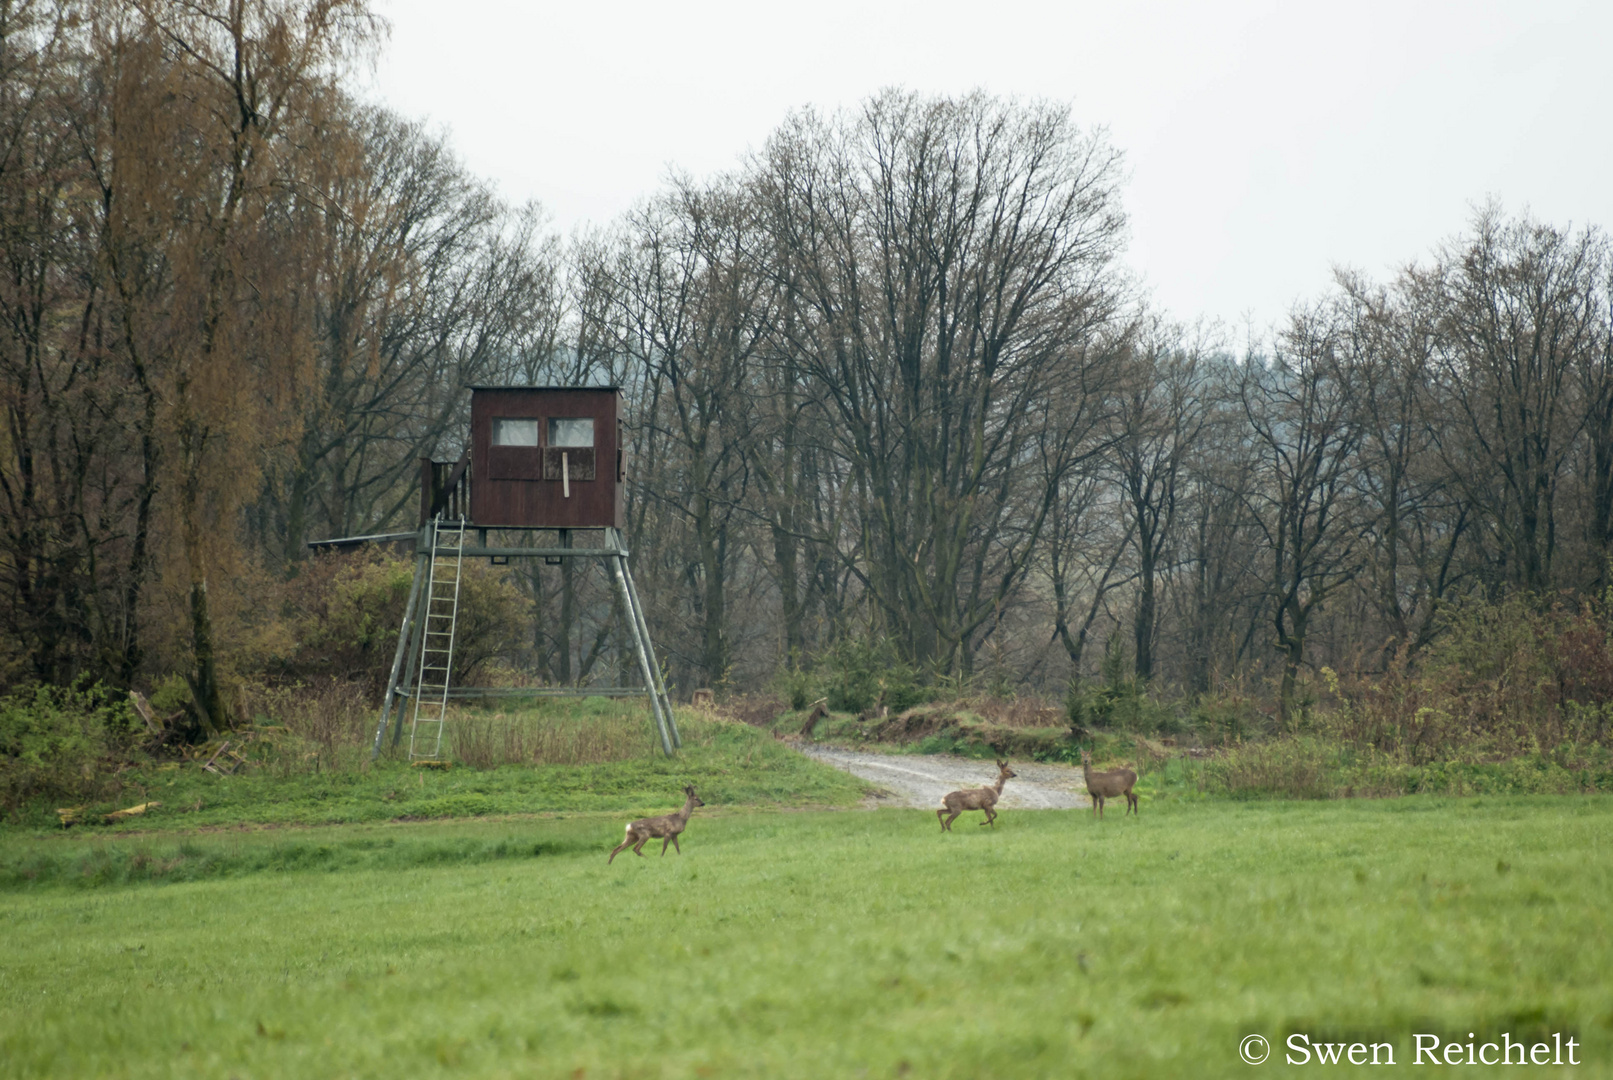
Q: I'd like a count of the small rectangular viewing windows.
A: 2